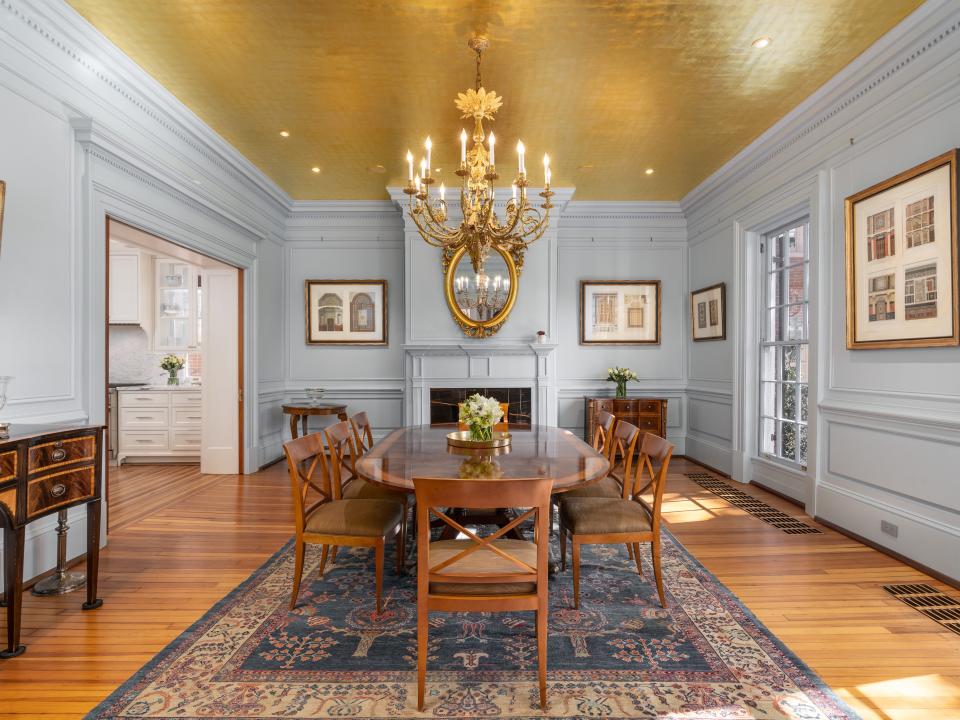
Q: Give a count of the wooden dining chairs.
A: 8